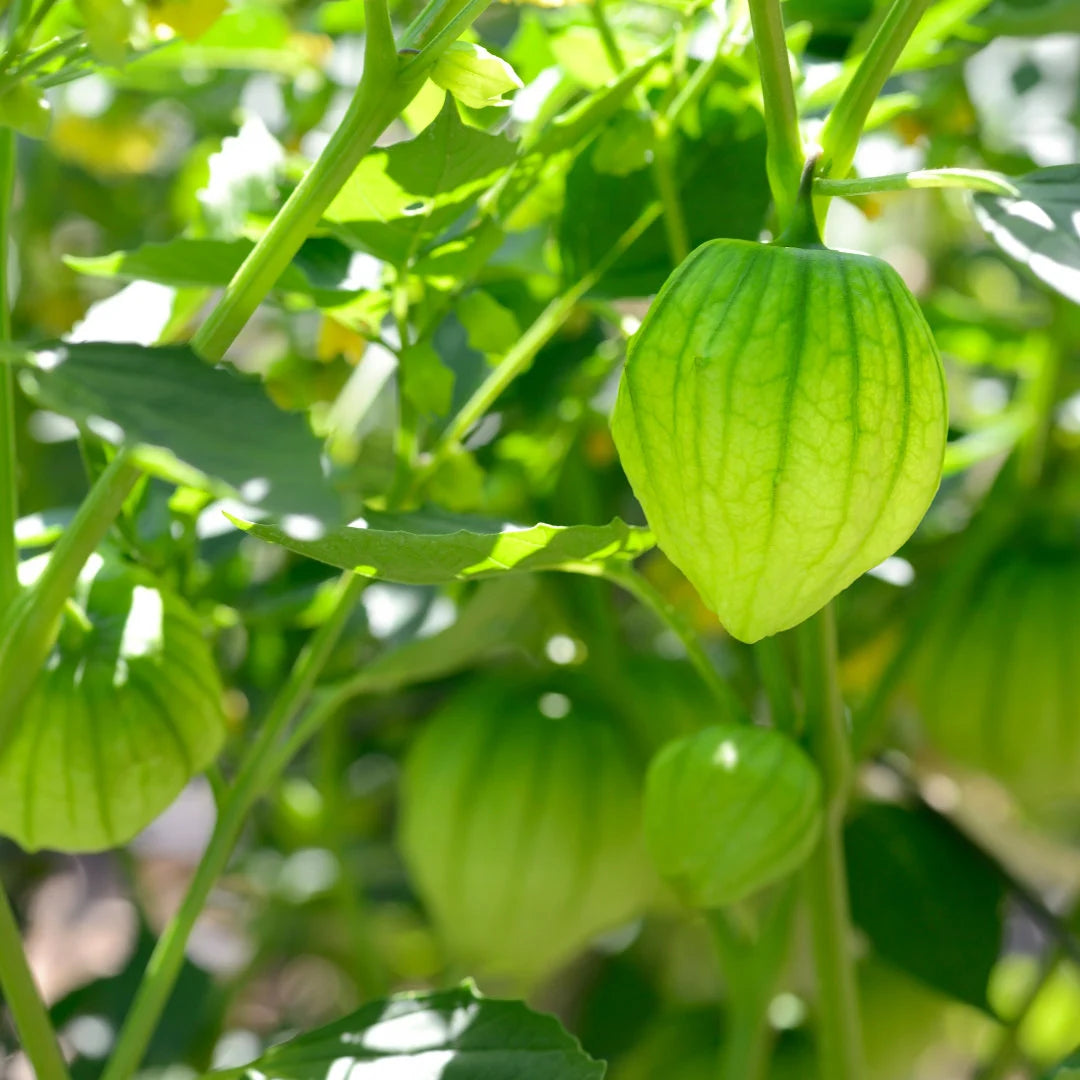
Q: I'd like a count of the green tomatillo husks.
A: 5